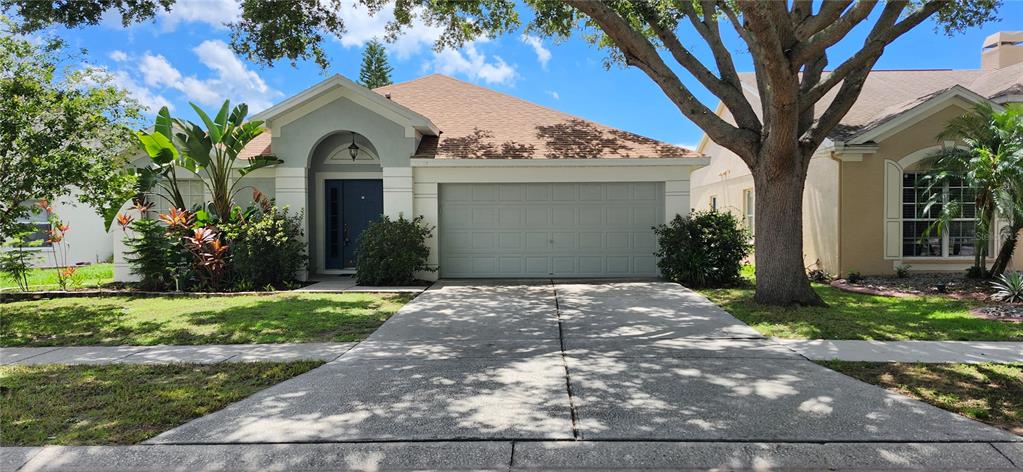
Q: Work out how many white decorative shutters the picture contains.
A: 2